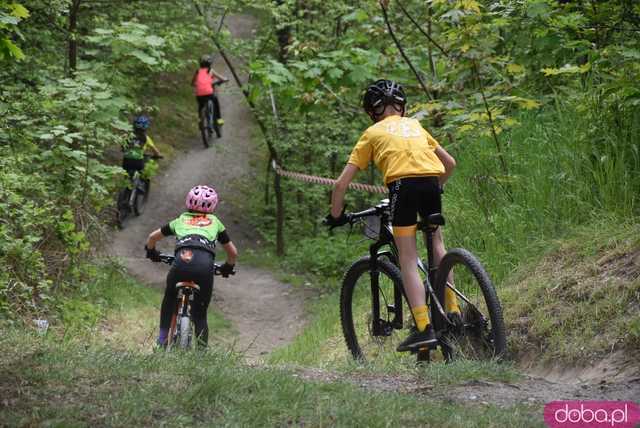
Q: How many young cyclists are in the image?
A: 4